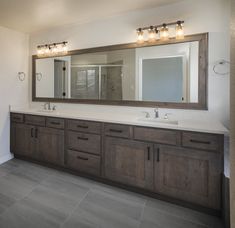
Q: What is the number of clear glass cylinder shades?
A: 8